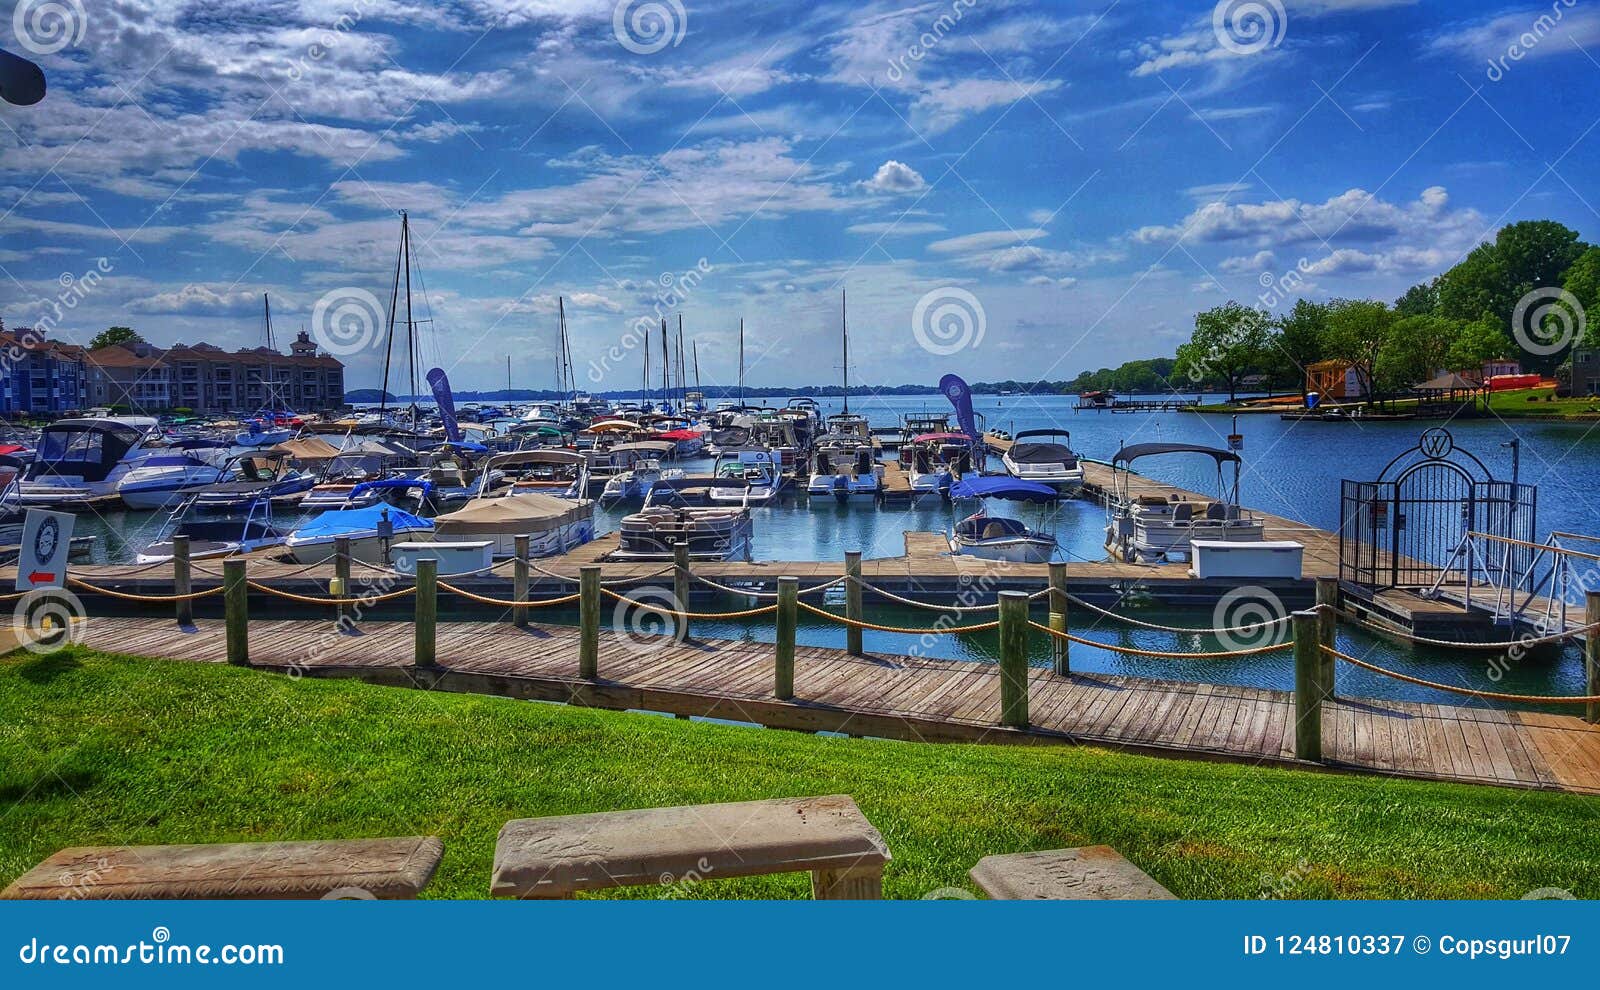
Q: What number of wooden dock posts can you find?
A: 14